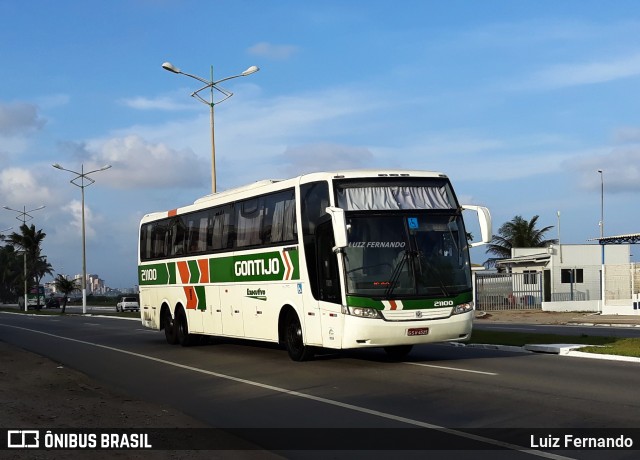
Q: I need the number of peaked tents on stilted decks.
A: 0